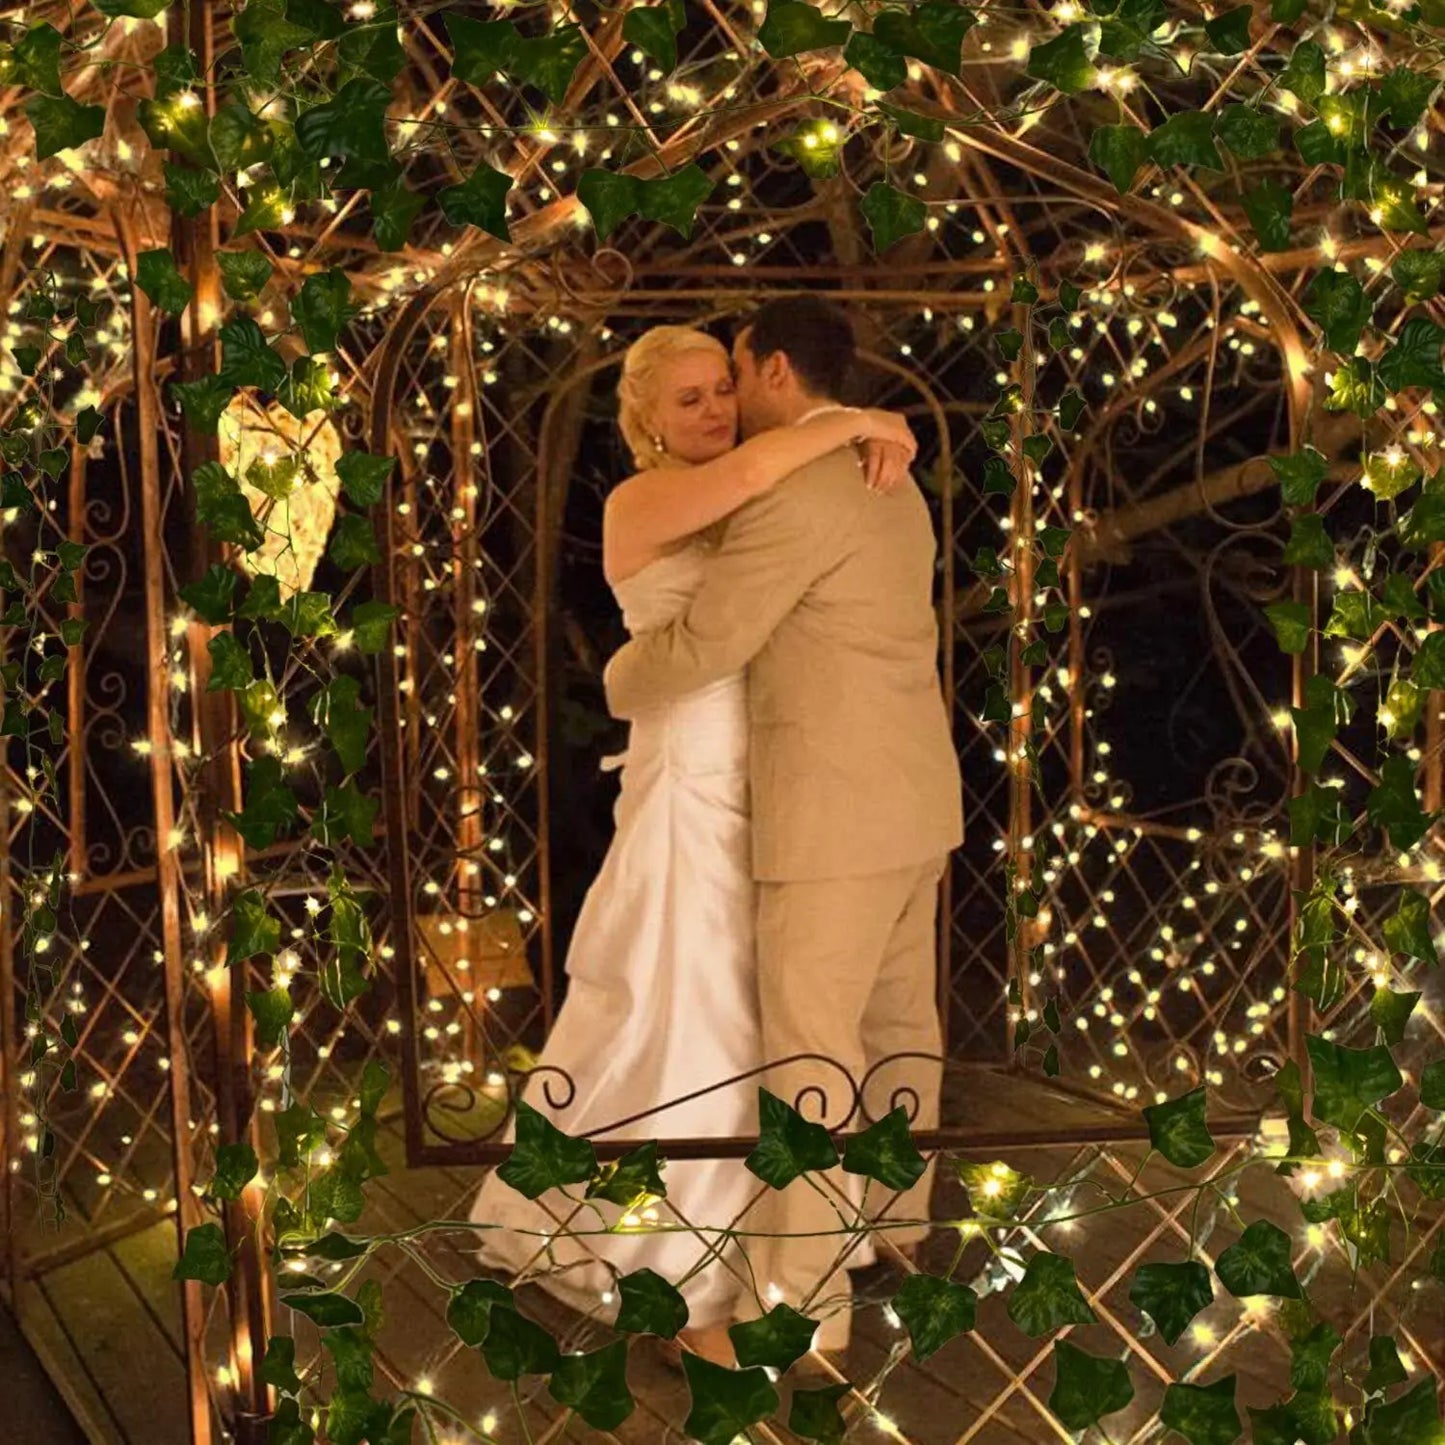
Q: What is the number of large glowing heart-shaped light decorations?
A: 1